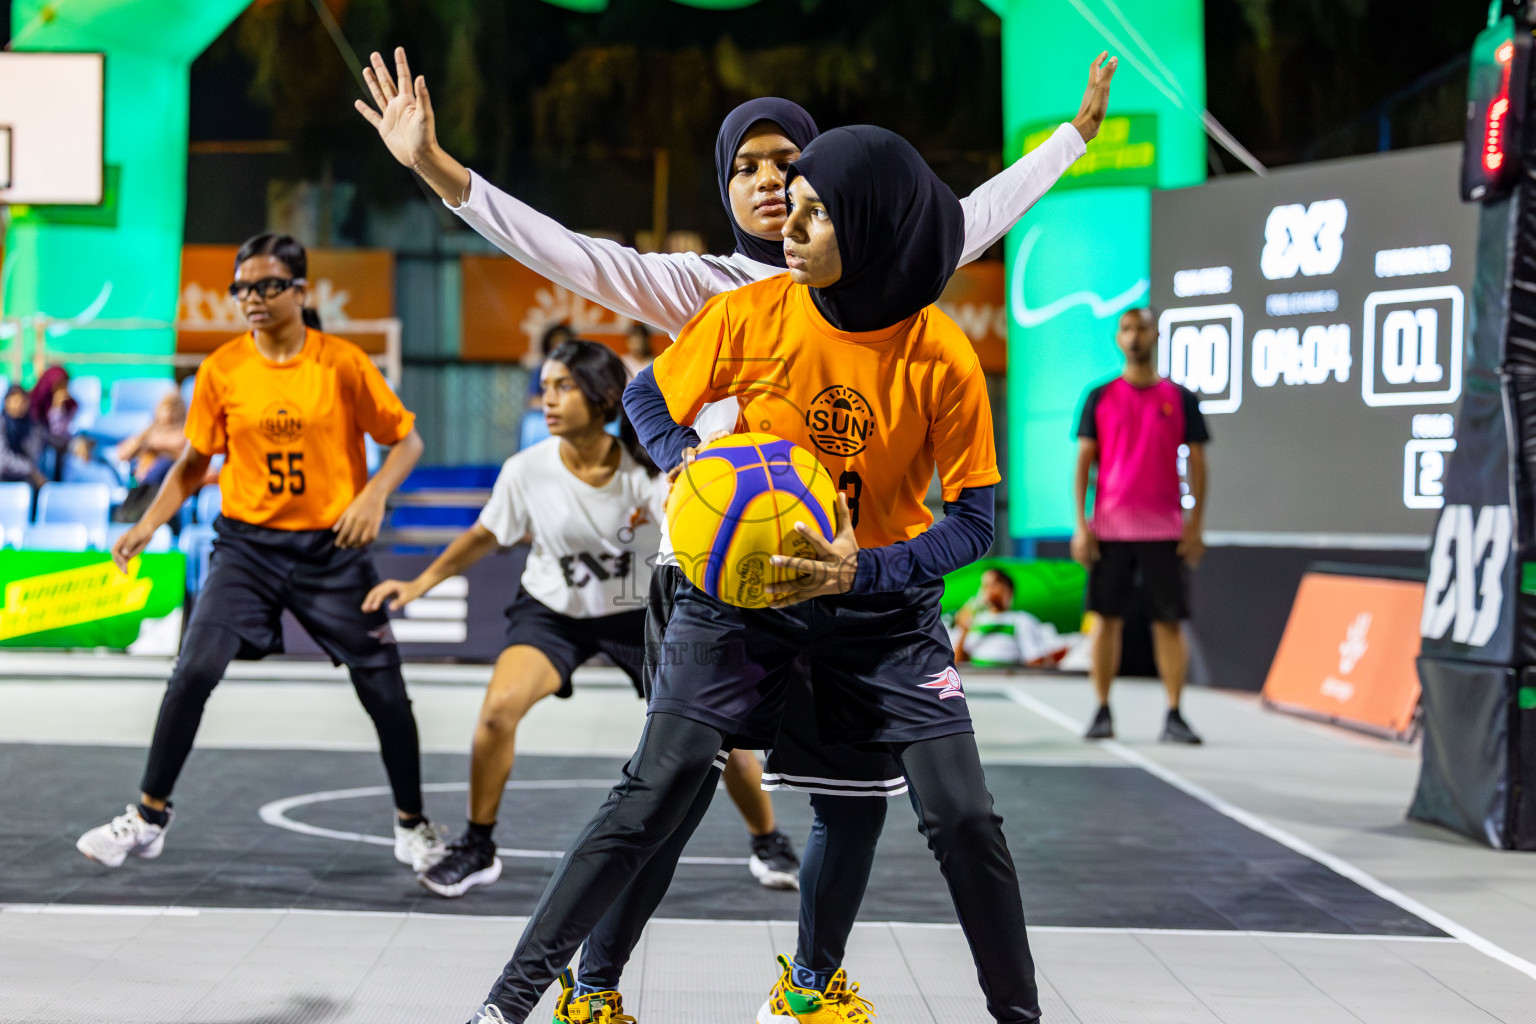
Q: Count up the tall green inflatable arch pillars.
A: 2